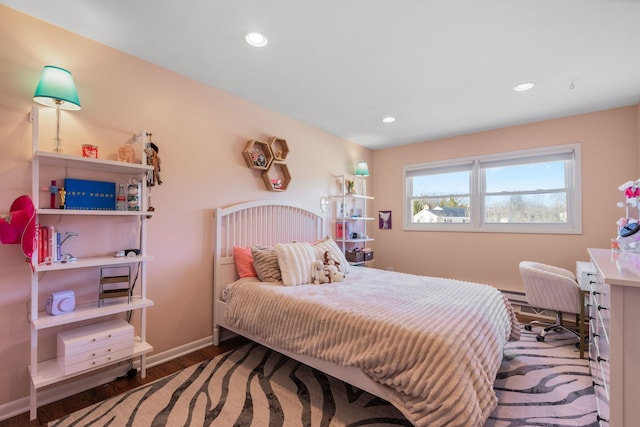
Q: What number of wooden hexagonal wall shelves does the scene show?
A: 3